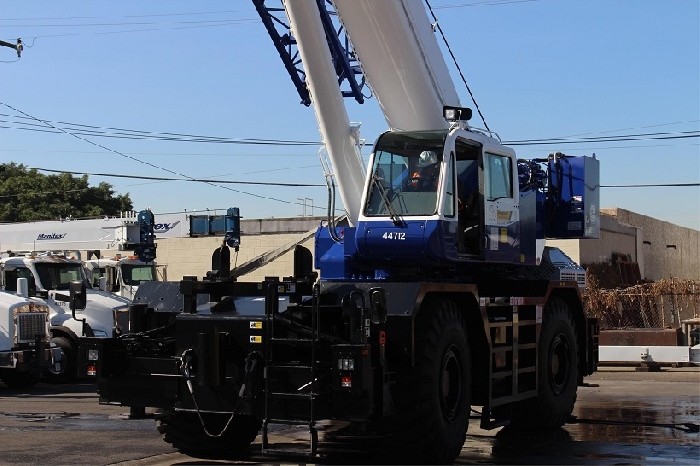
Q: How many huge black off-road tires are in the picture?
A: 3